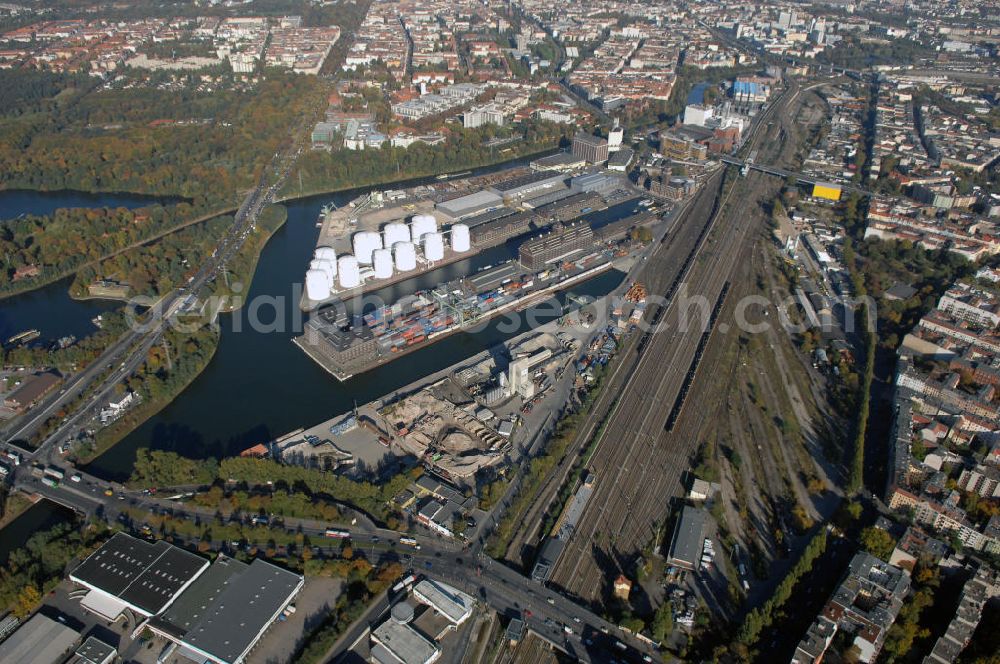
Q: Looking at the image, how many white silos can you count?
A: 11